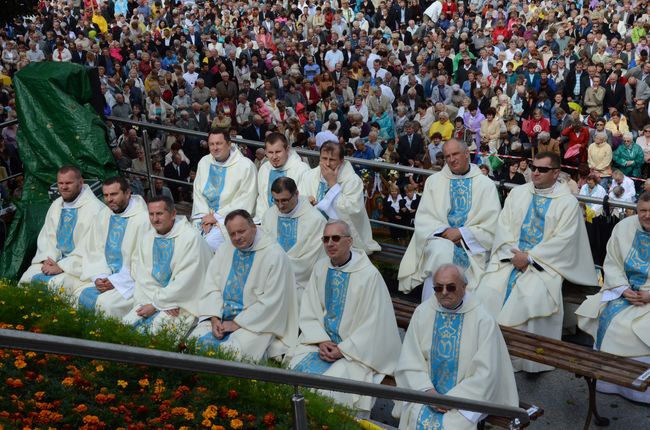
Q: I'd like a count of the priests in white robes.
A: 13